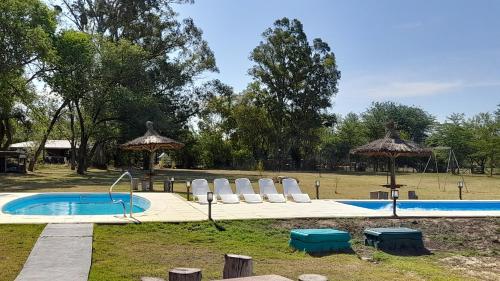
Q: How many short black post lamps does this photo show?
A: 6